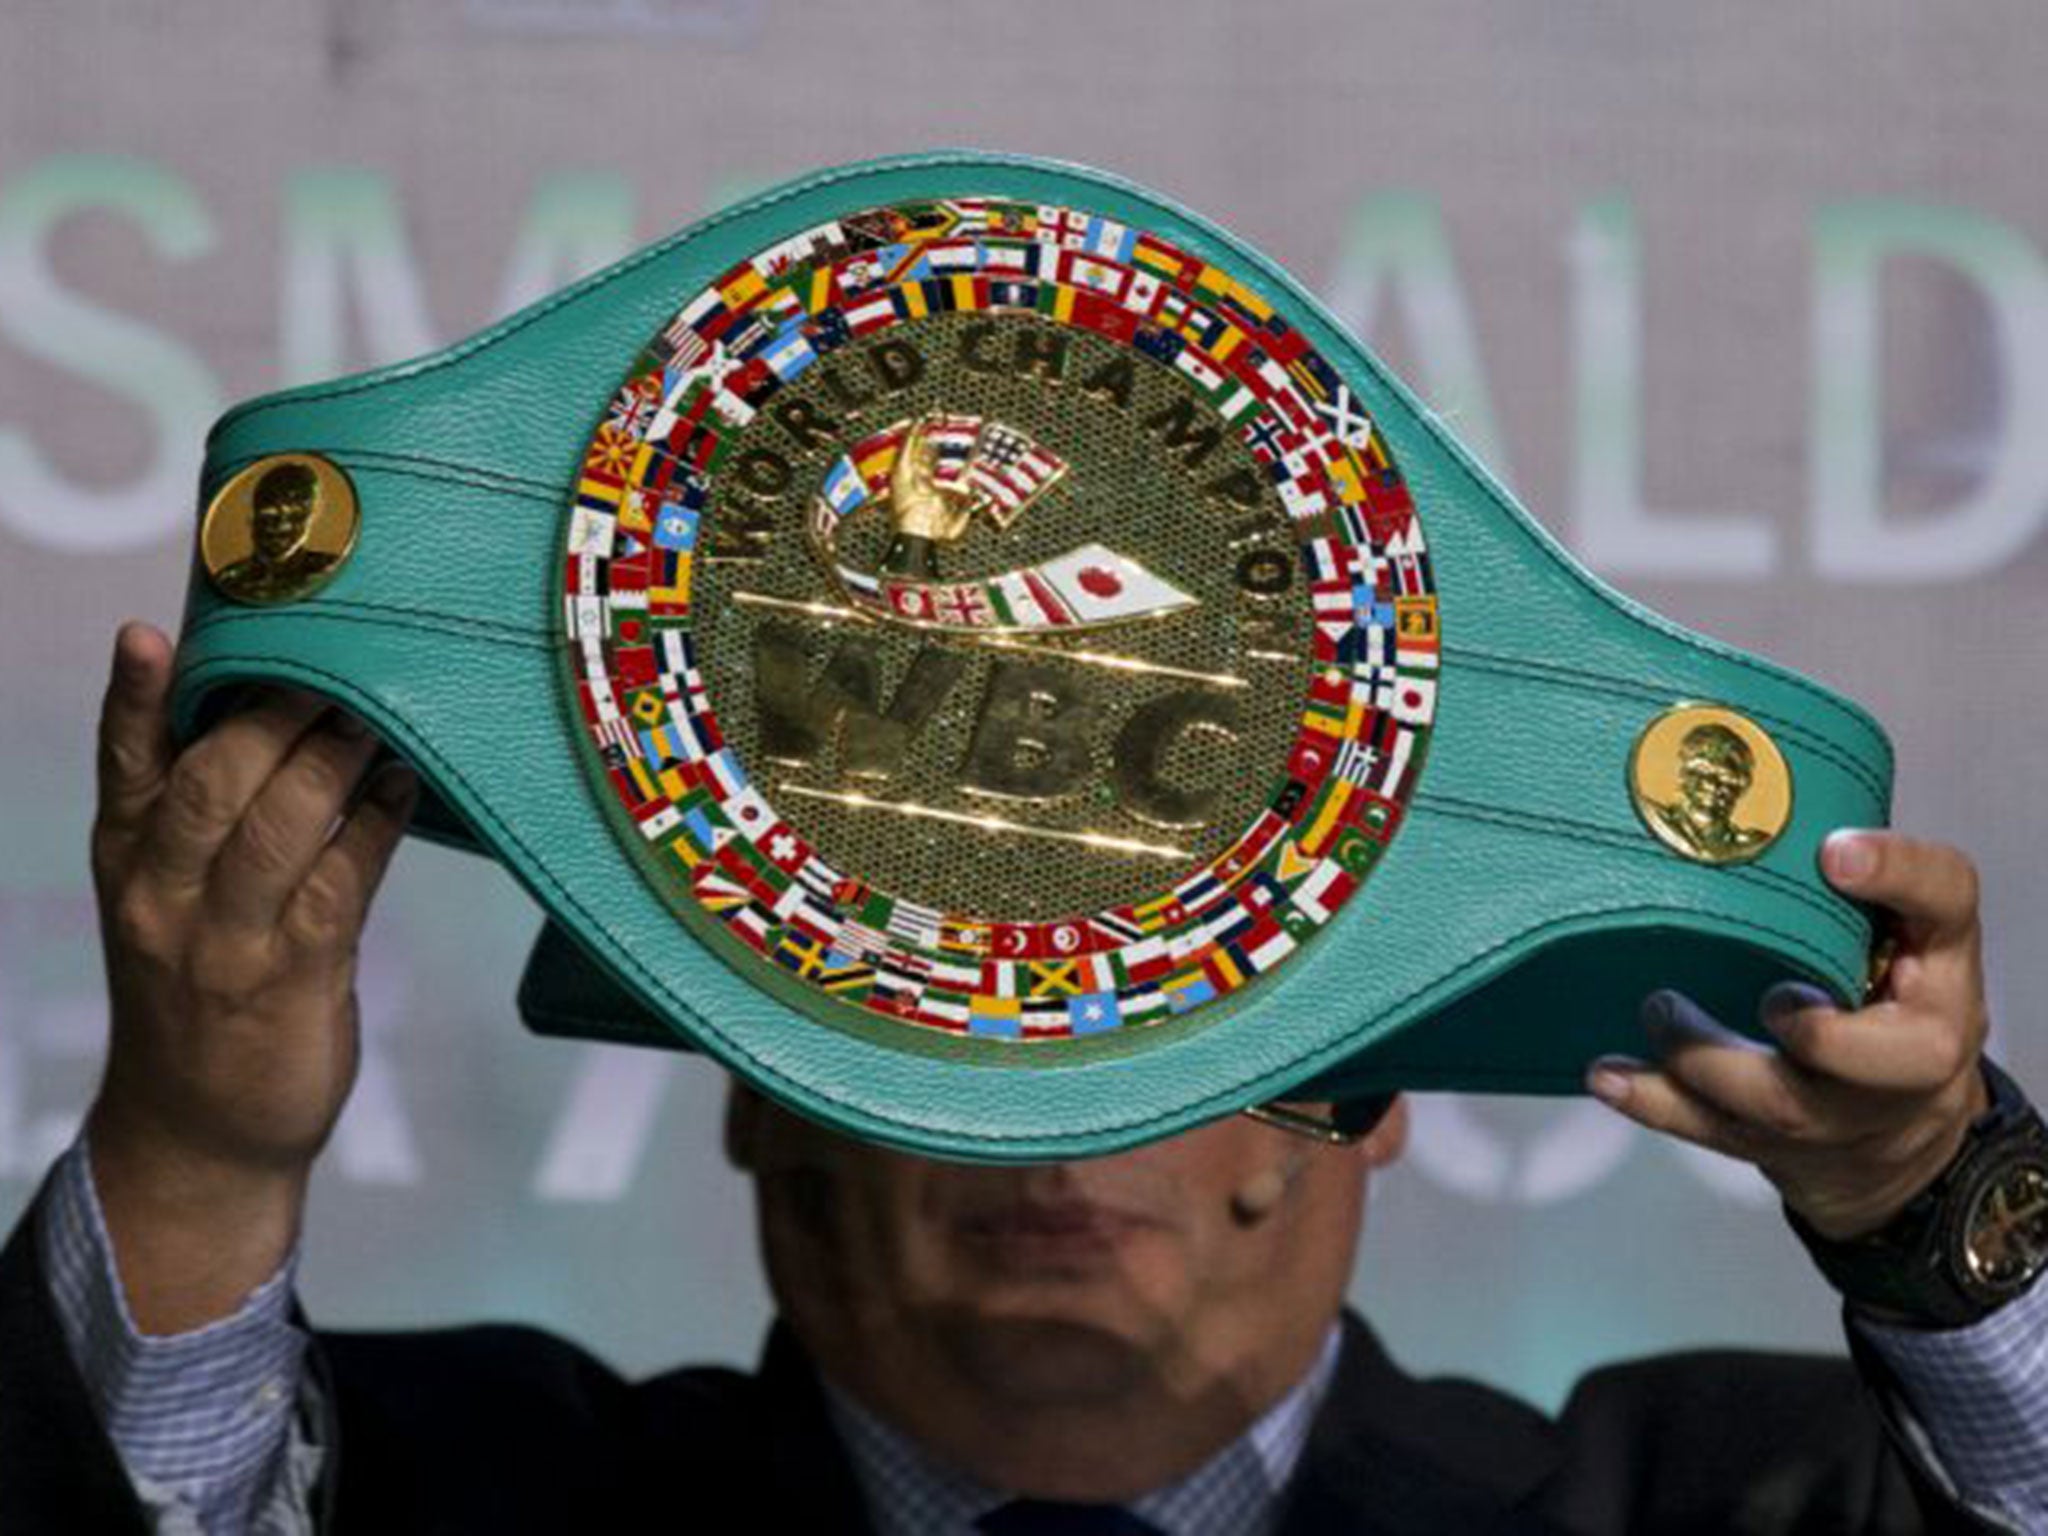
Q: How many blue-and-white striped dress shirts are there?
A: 1